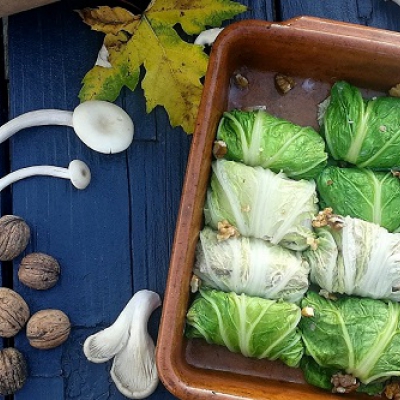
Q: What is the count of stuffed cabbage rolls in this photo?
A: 8